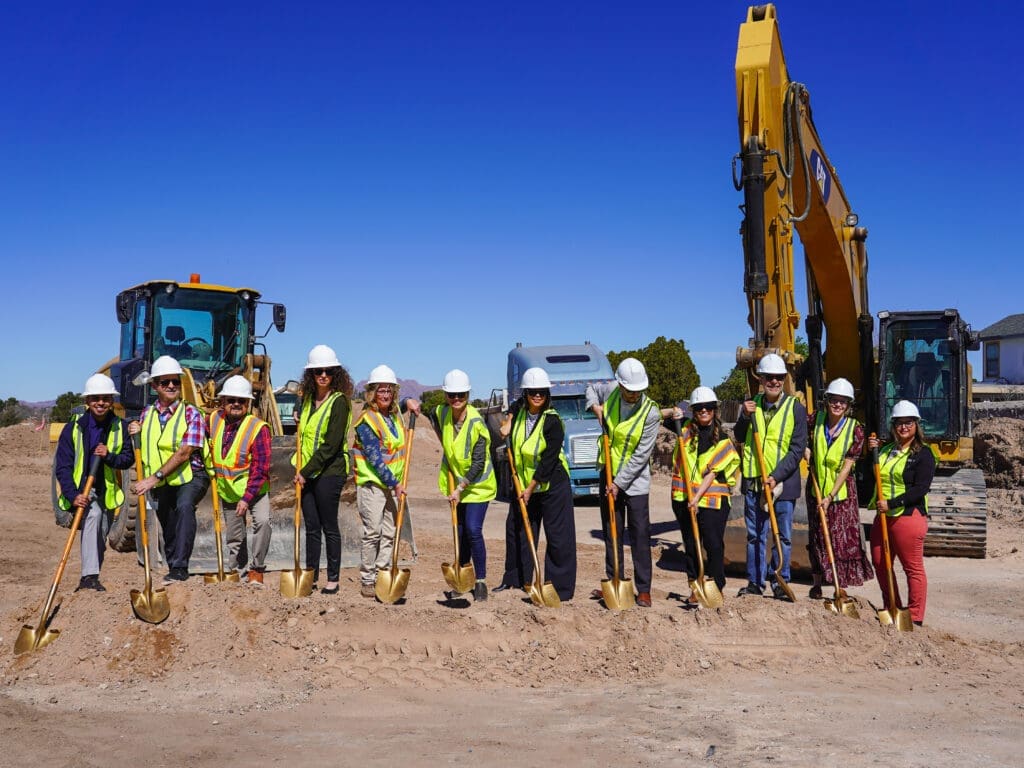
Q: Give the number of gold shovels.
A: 12